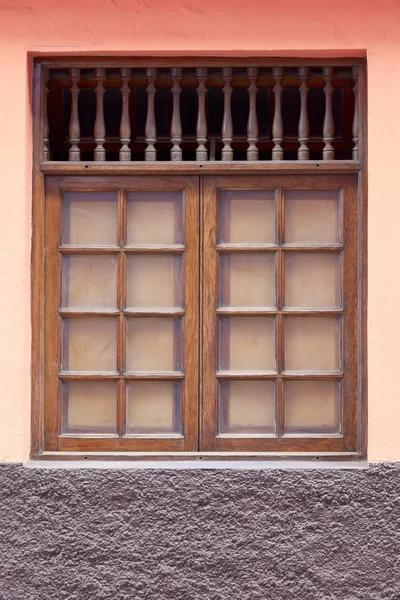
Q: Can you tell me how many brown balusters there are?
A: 13